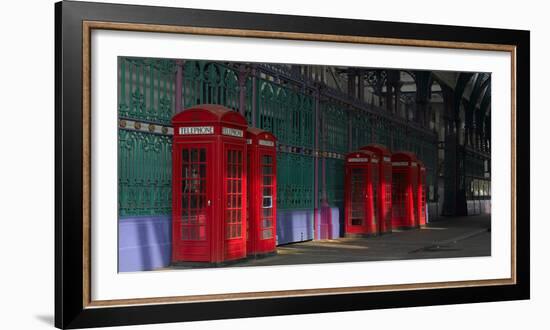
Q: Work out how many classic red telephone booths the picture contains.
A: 6